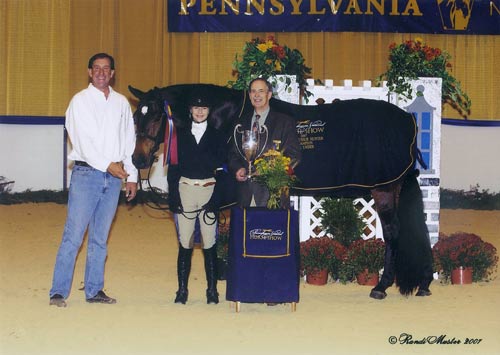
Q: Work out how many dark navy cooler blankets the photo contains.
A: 1